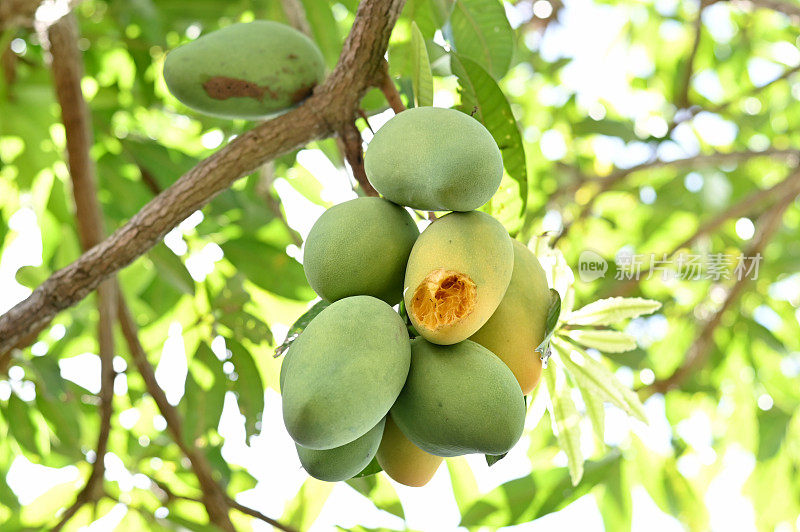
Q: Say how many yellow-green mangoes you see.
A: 3